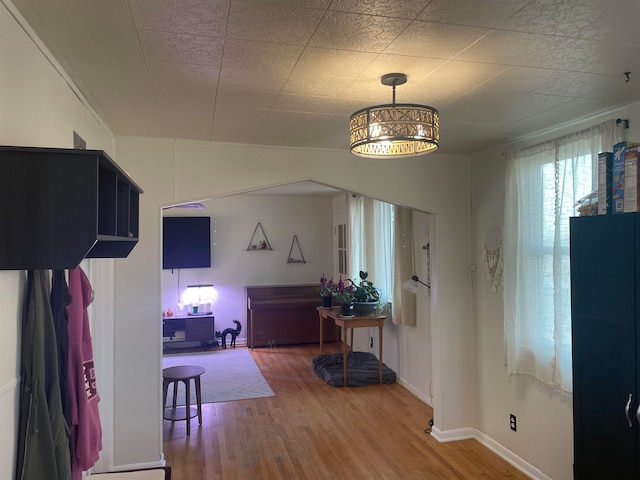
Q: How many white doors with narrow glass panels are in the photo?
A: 1